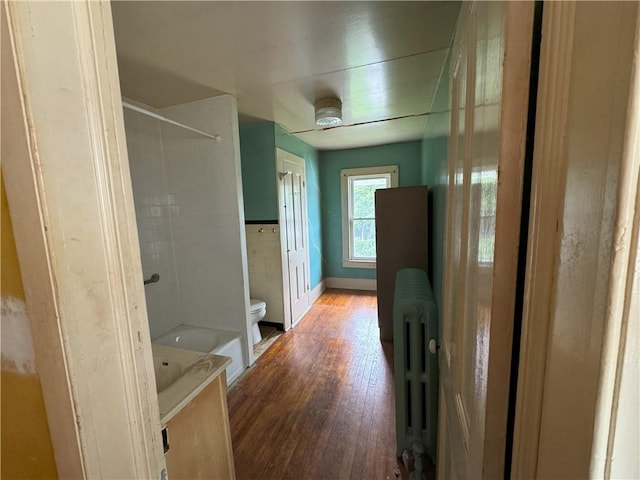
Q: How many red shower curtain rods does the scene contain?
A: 0